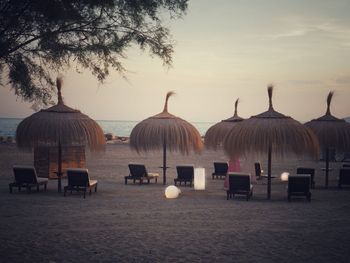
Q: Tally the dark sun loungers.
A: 10